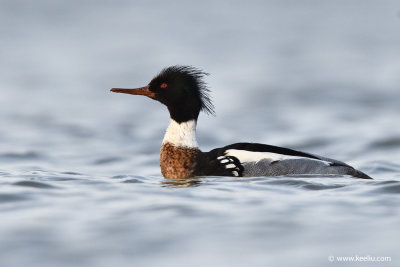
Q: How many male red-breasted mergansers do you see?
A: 1